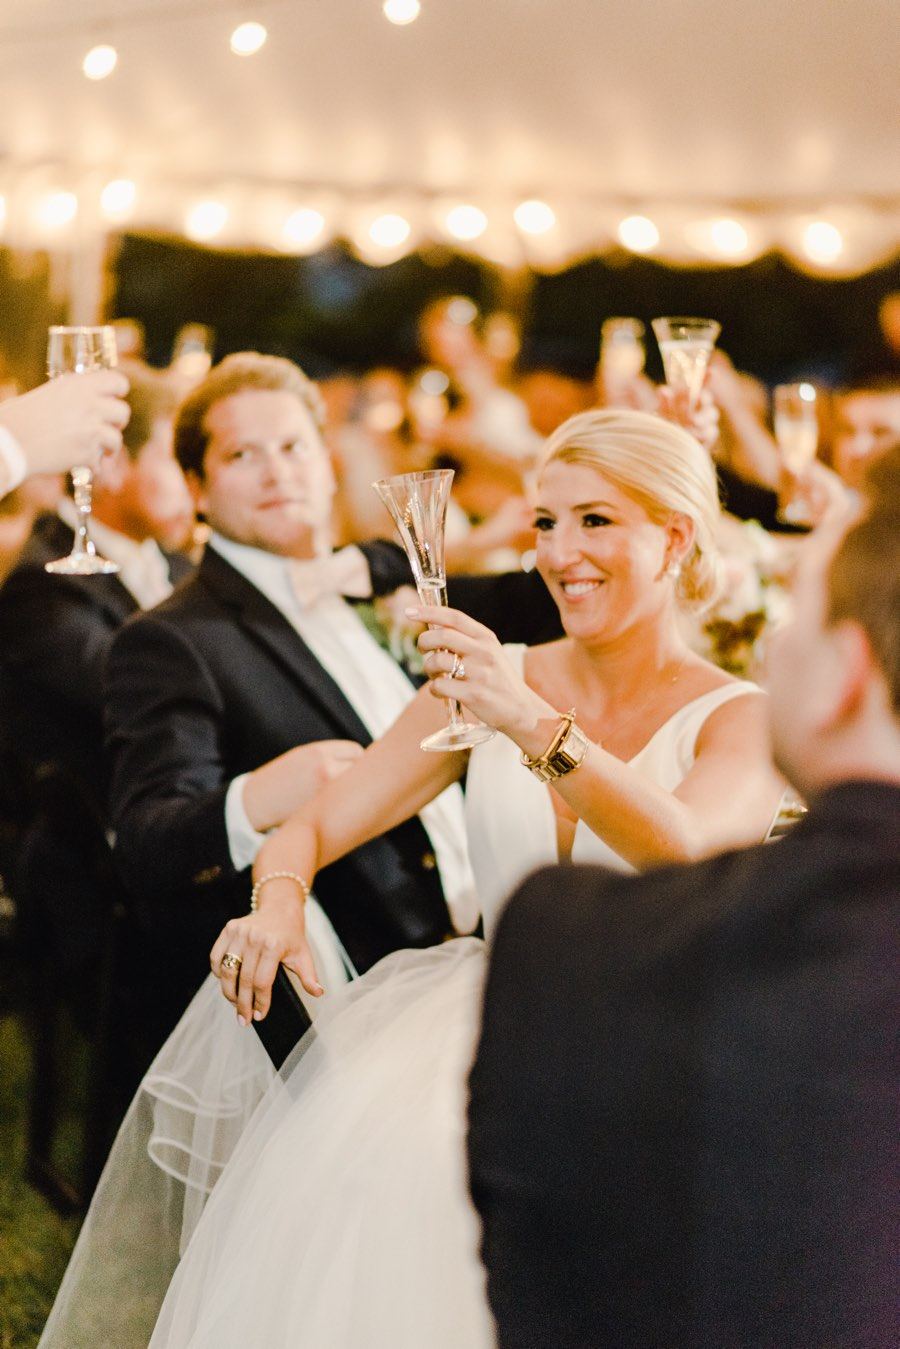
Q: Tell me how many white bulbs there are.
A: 14